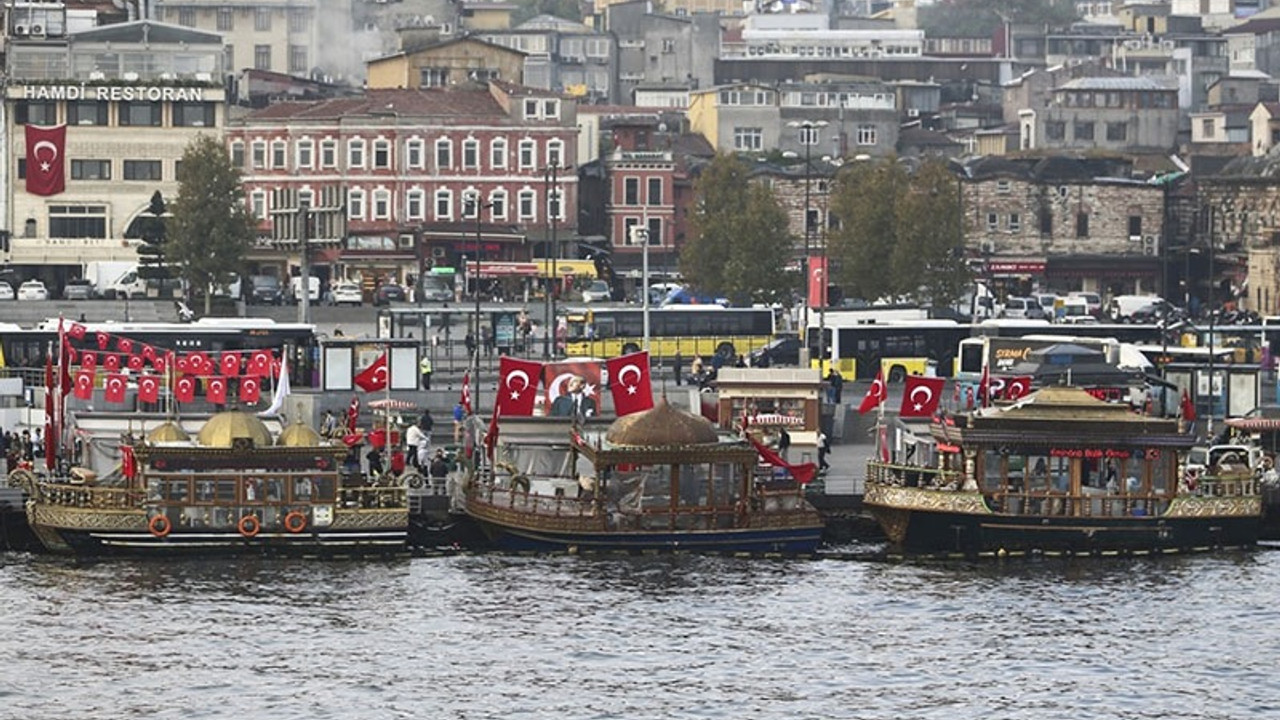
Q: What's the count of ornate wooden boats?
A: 3